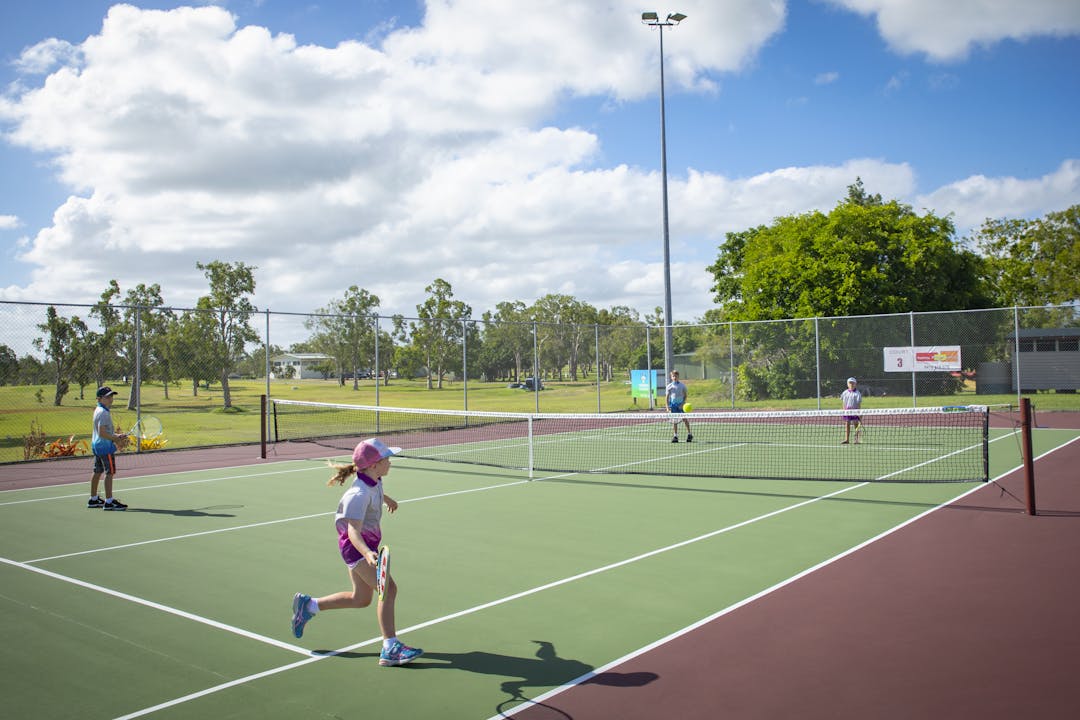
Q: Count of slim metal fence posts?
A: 11